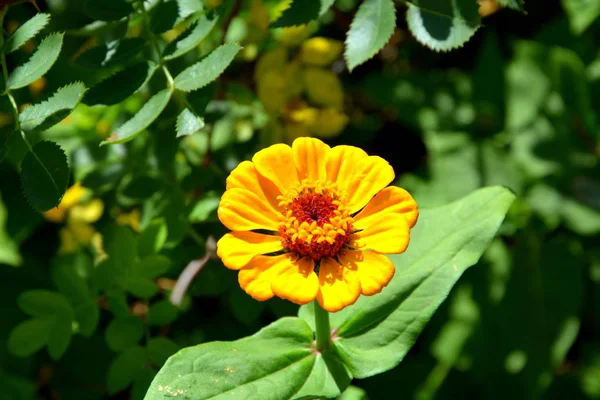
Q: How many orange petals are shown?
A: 13